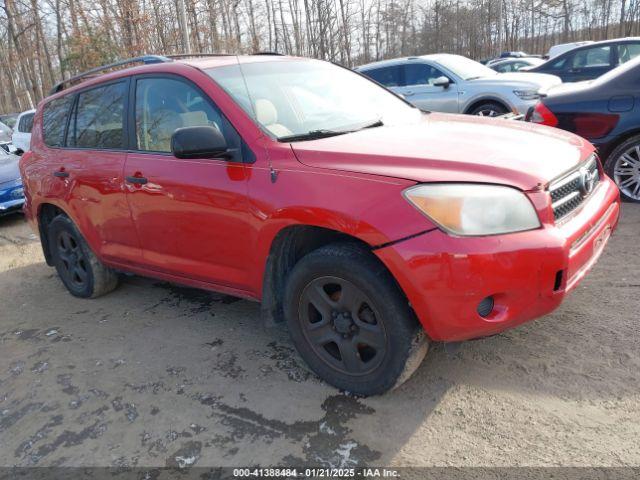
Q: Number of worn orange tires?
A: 0